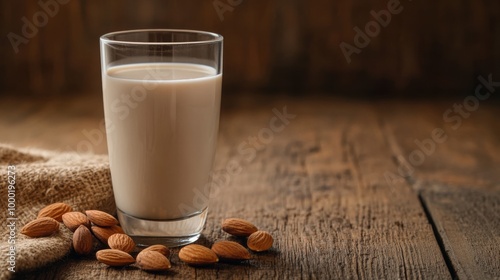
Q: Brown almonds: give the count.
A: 14